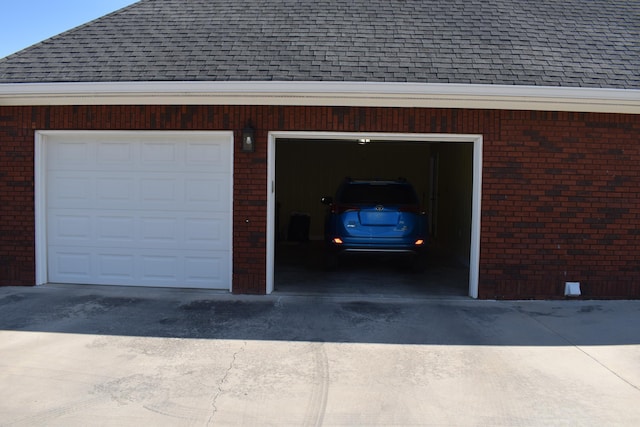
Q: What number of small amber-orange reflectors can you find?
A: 2